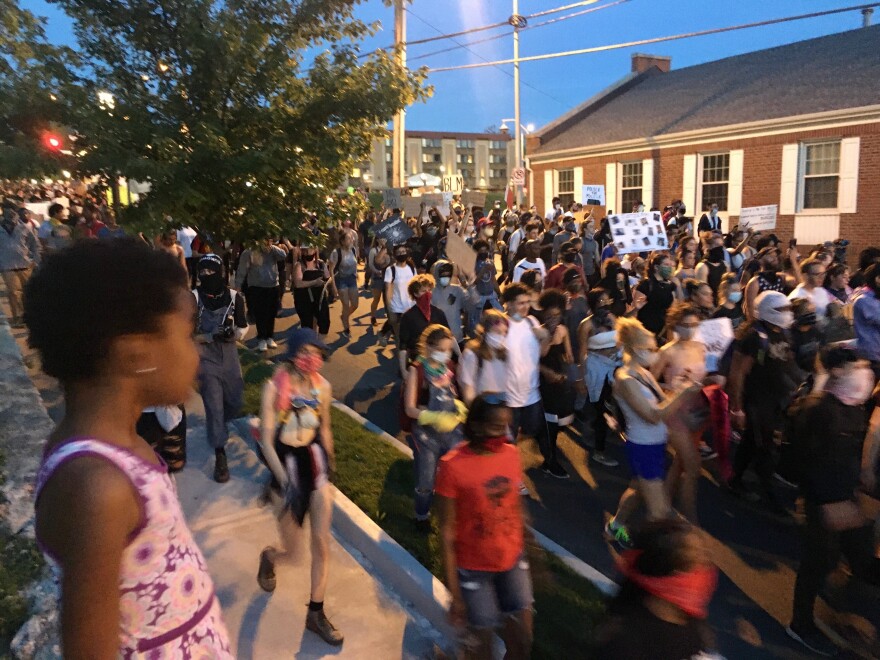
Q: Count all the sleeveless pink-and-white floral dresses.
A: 1